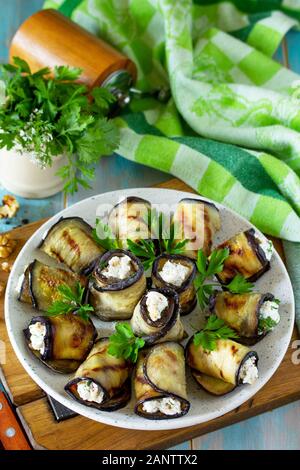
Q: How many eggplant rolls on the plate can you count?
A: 13